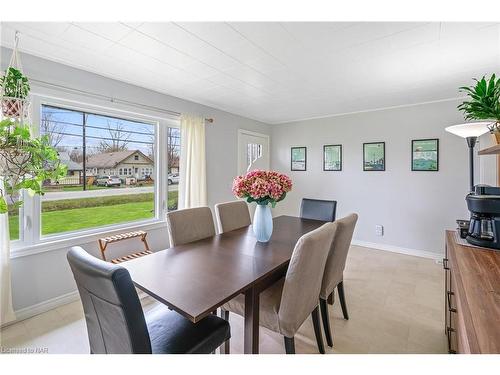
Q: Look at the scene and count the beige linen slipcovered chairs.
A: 4